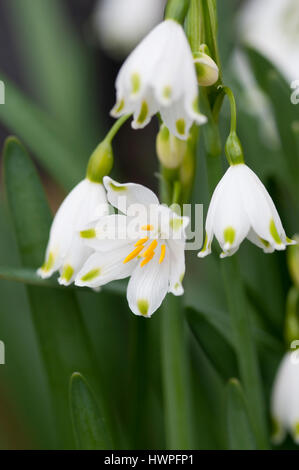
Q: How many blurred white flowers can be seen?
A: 3